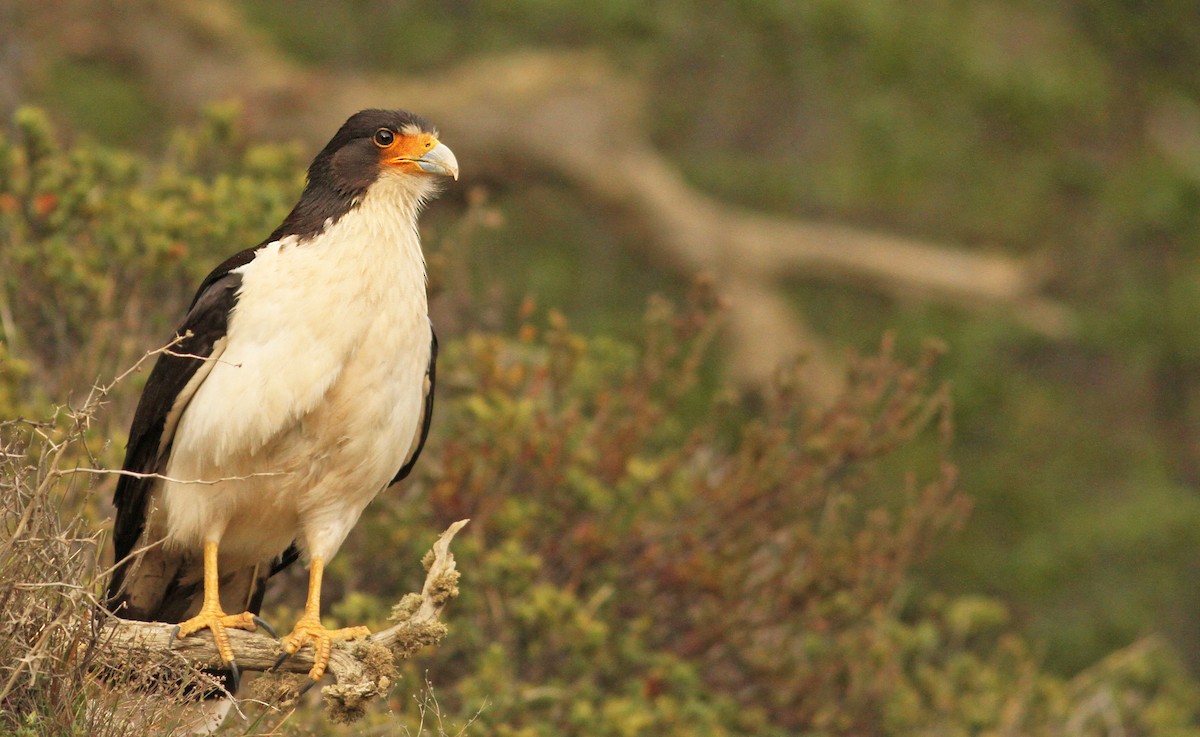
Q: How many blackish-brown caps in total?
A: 1